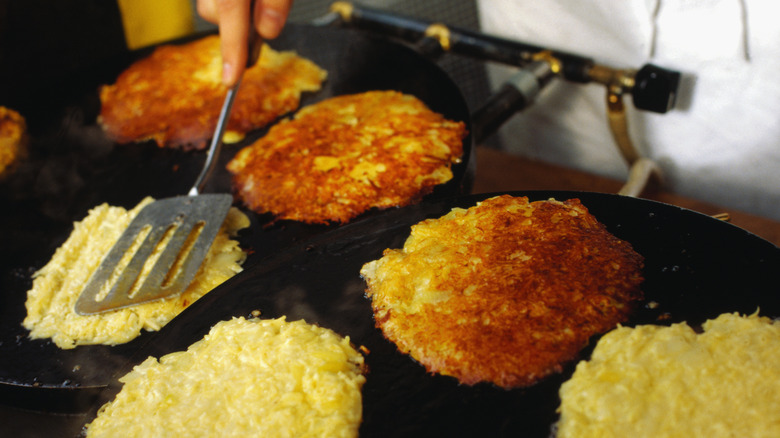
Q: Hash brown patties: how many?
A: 7